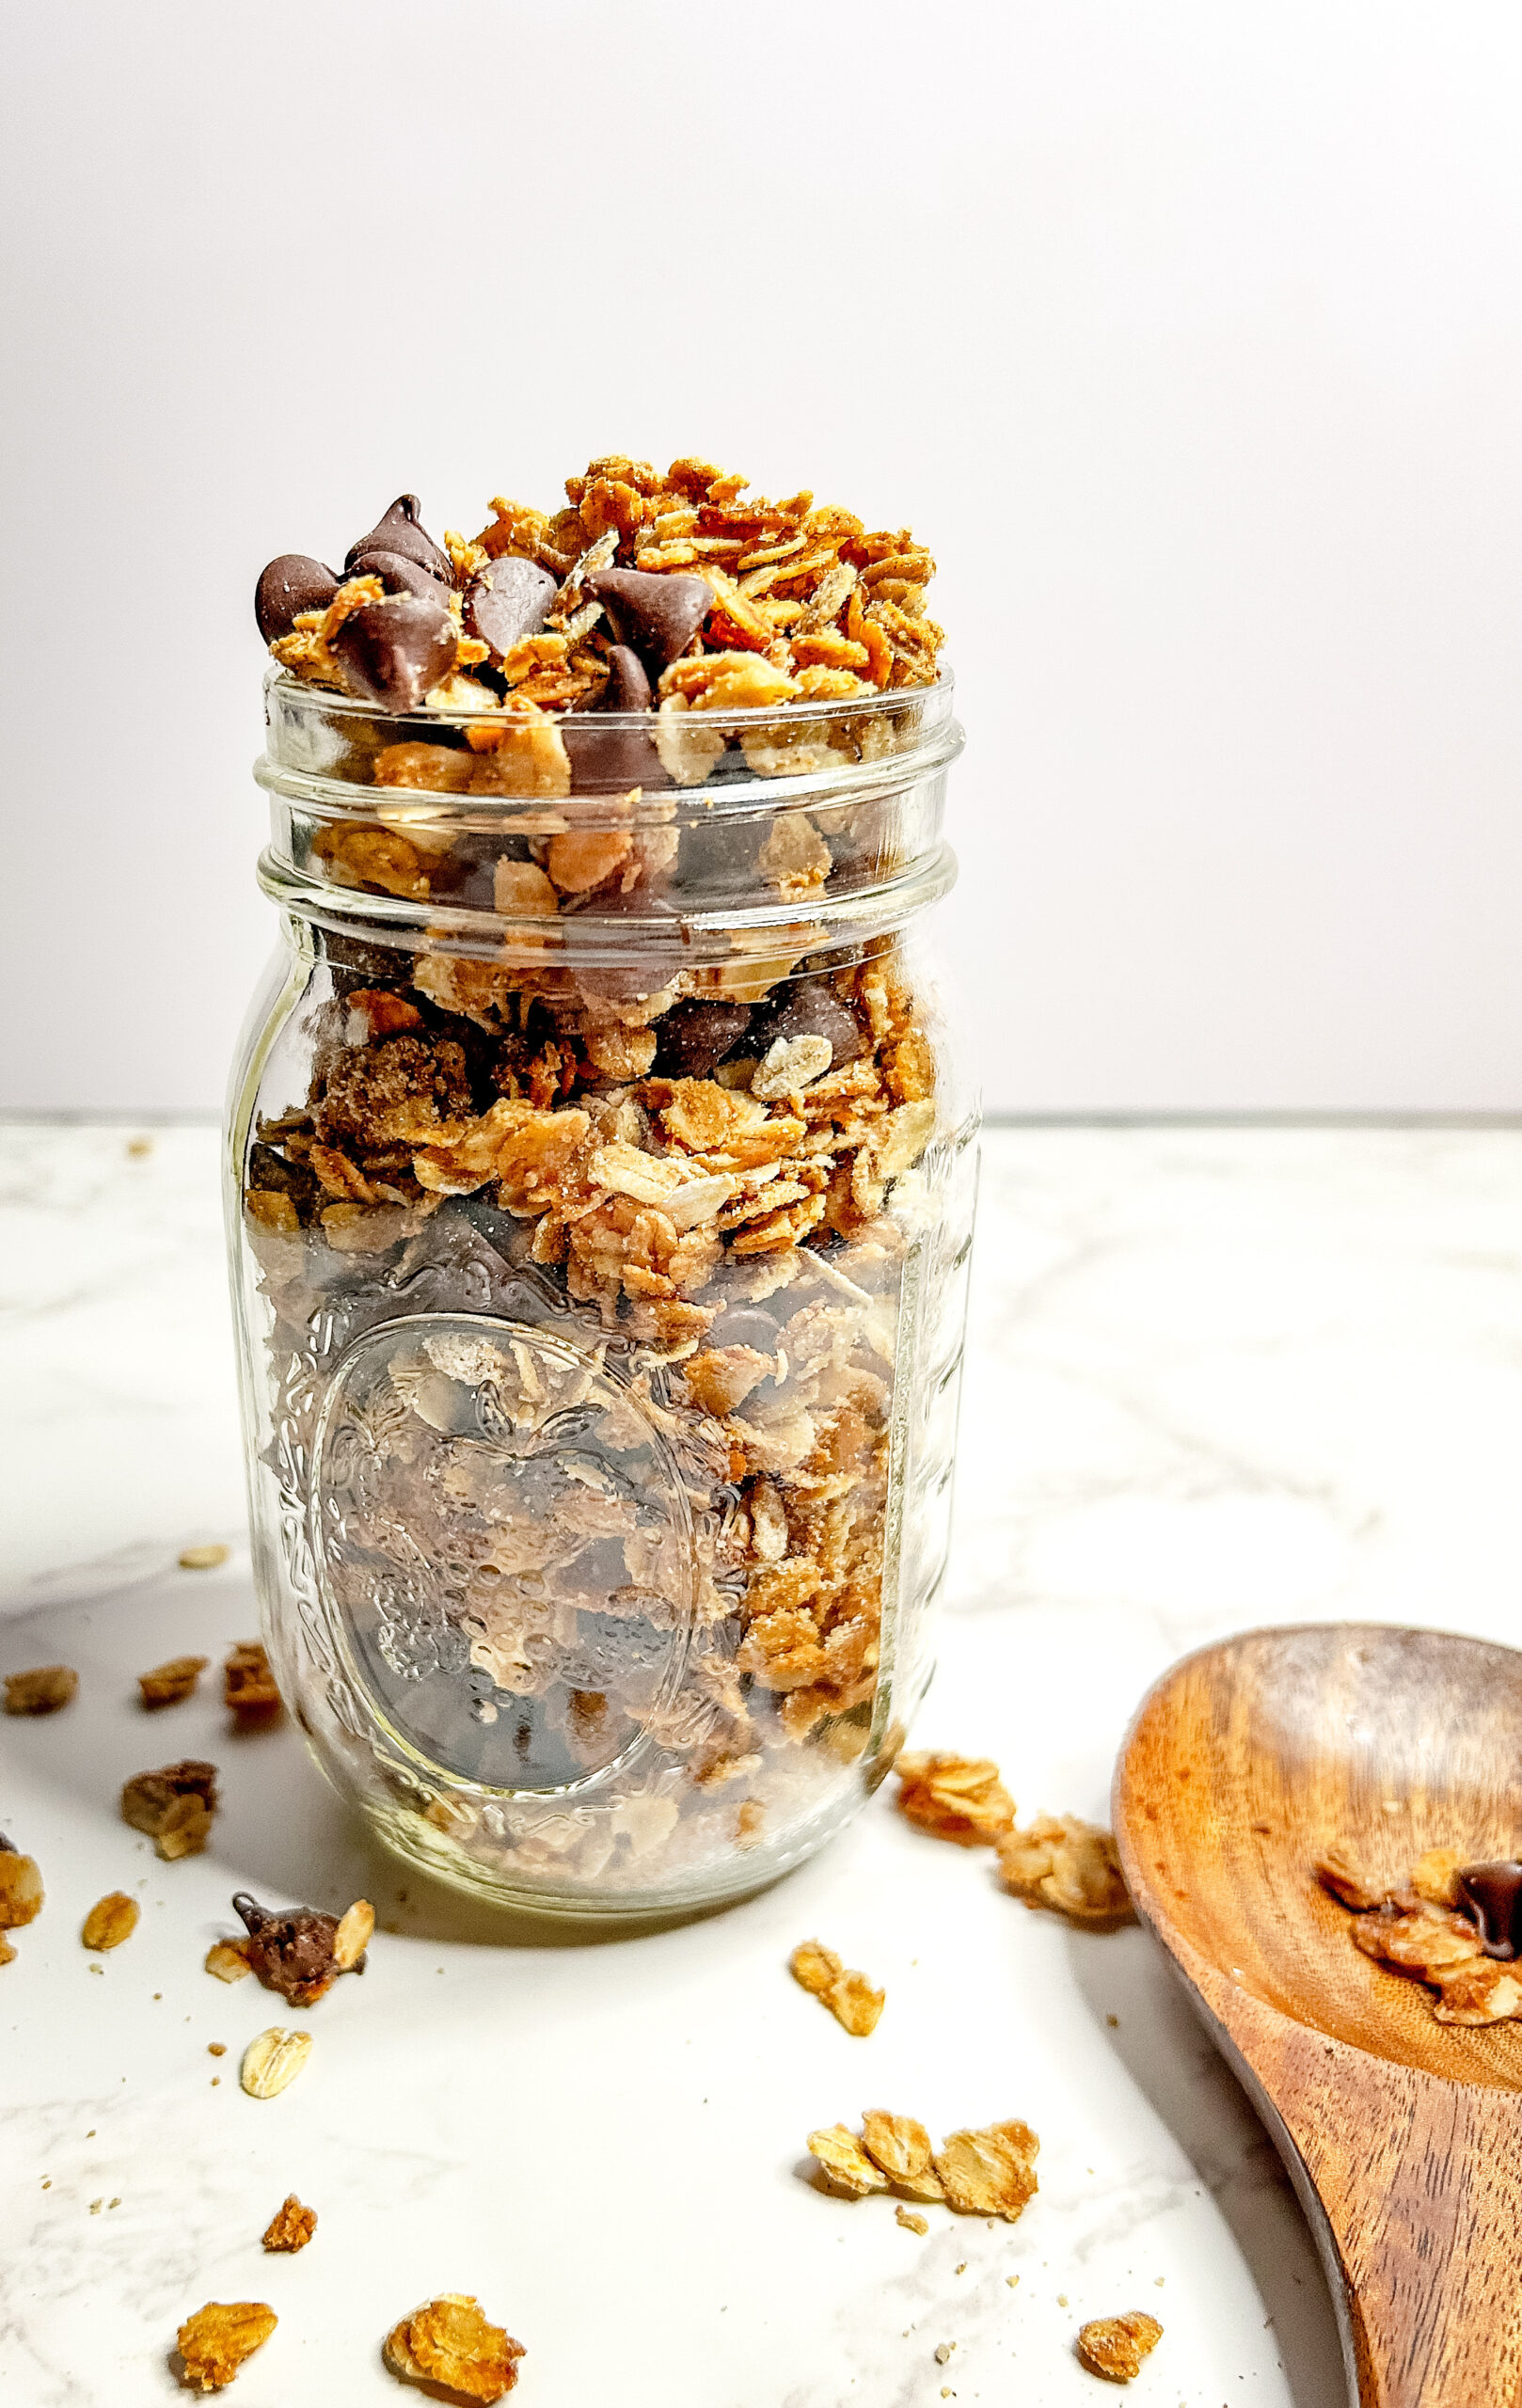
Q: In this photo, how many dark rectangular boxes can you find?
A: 0